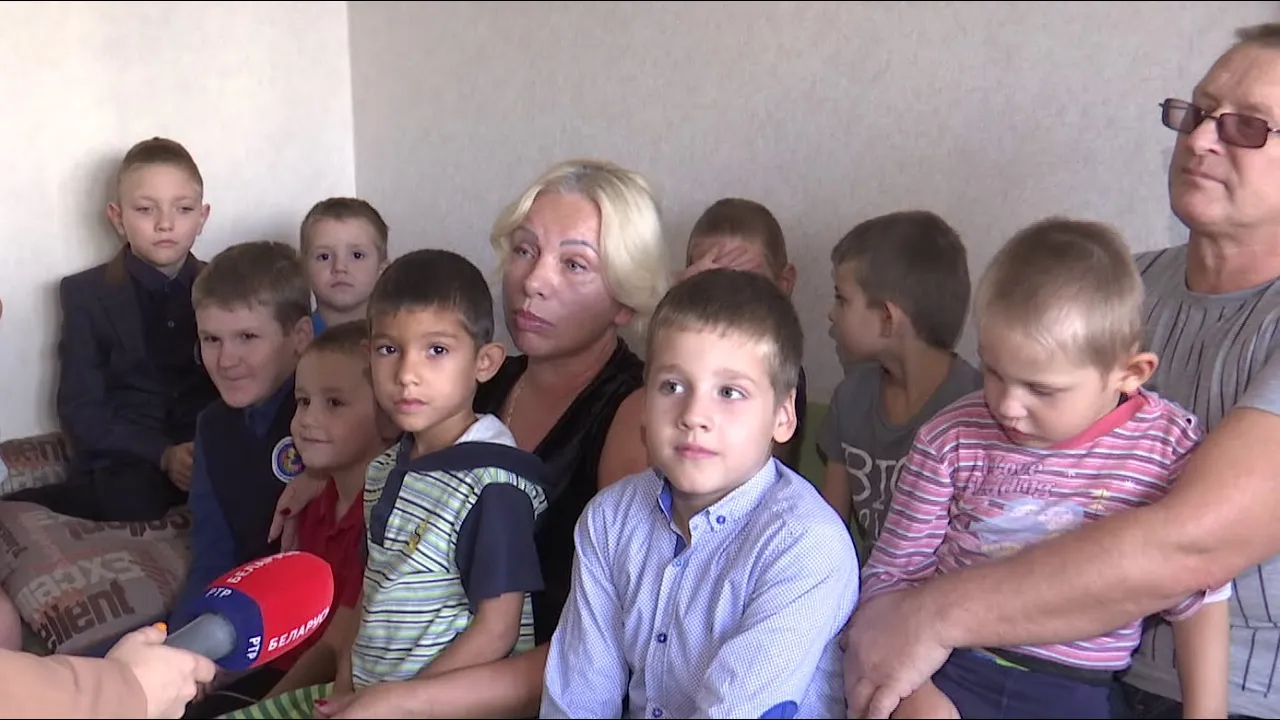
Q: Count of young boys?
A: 9